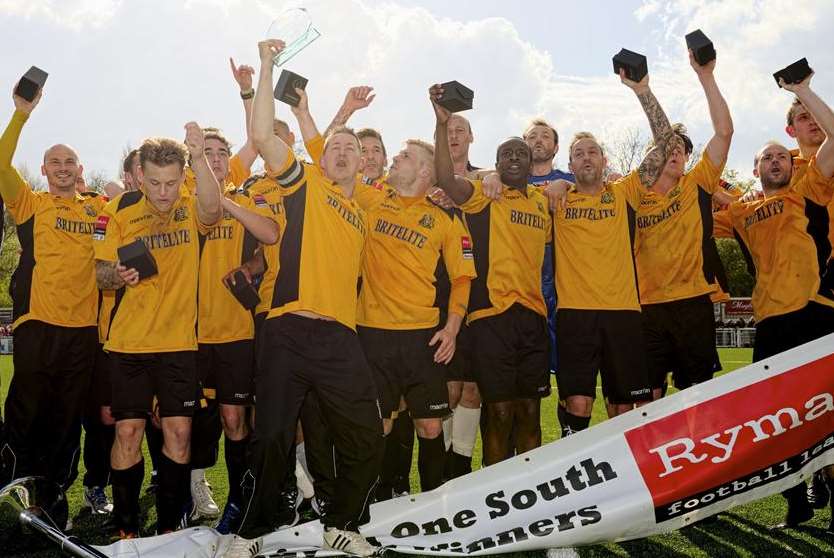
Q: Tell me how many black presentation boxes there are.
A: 8